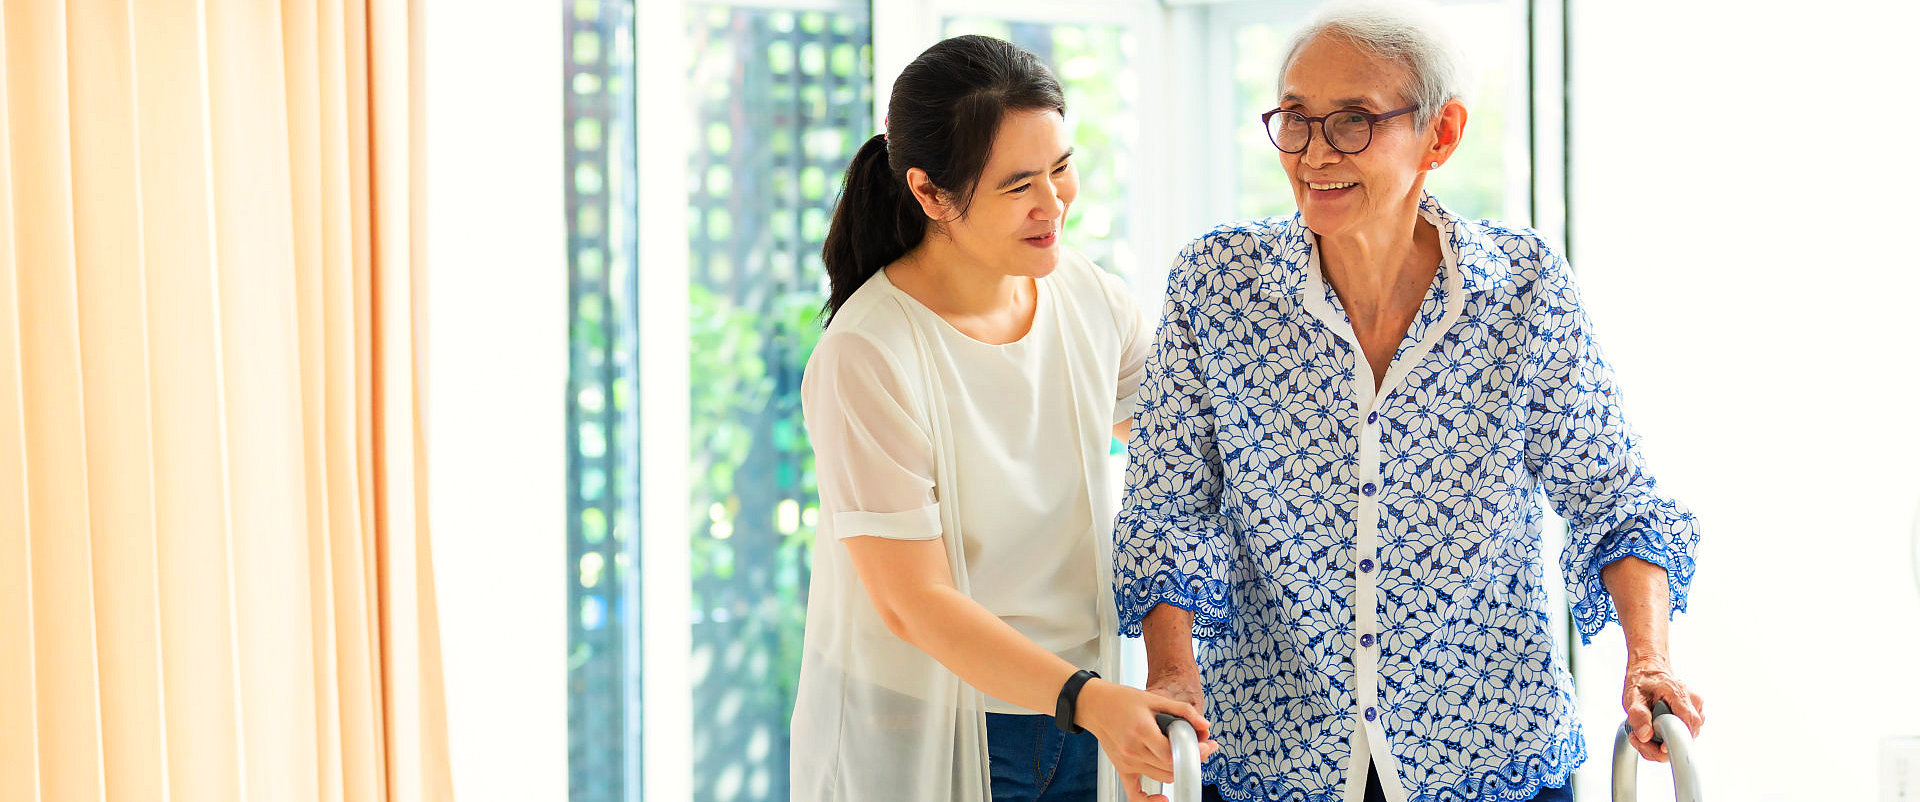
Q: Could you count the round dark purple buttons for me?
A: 5